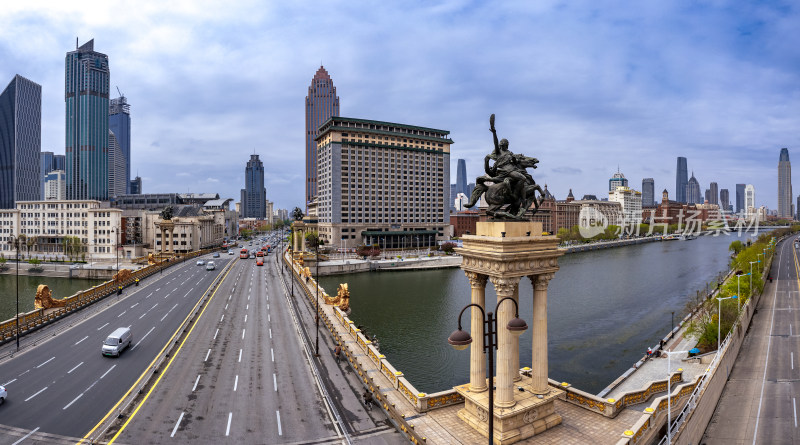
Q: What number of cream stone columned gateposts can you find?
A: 3